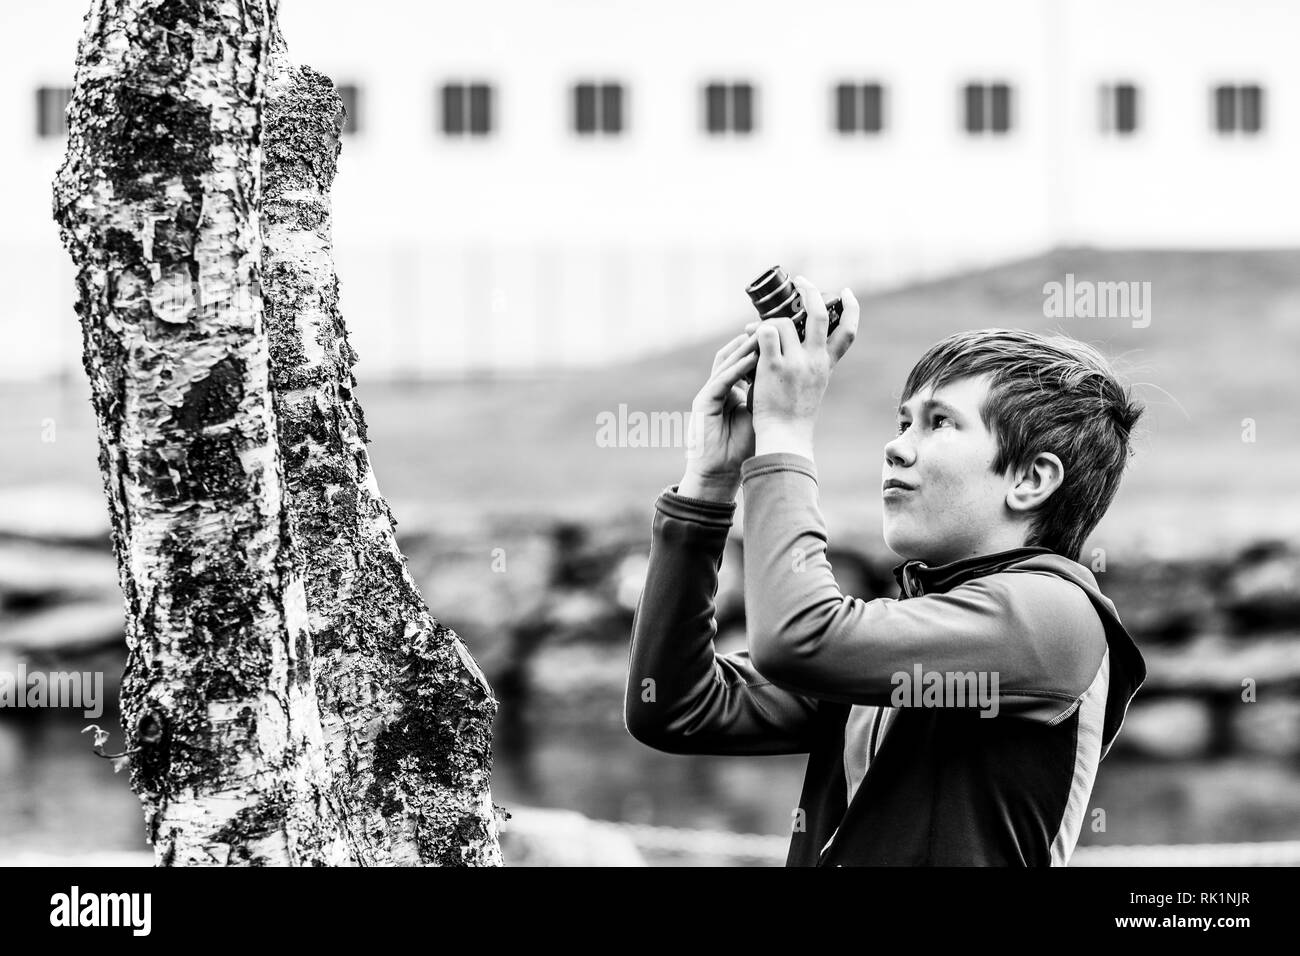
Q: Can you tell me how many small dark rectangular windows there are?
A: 9